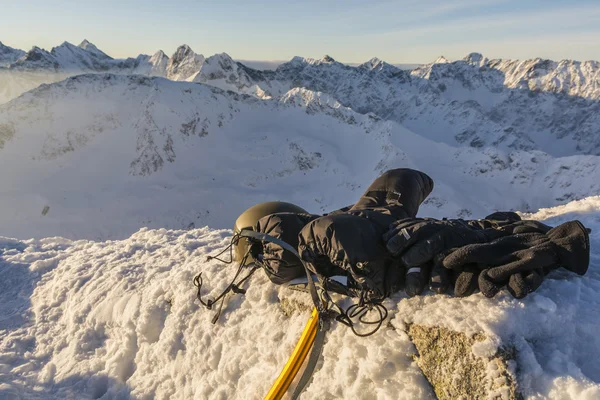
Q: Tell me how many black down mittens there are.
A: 2